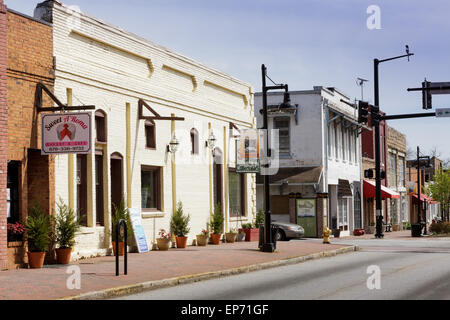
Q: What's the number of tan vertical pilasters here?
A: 5